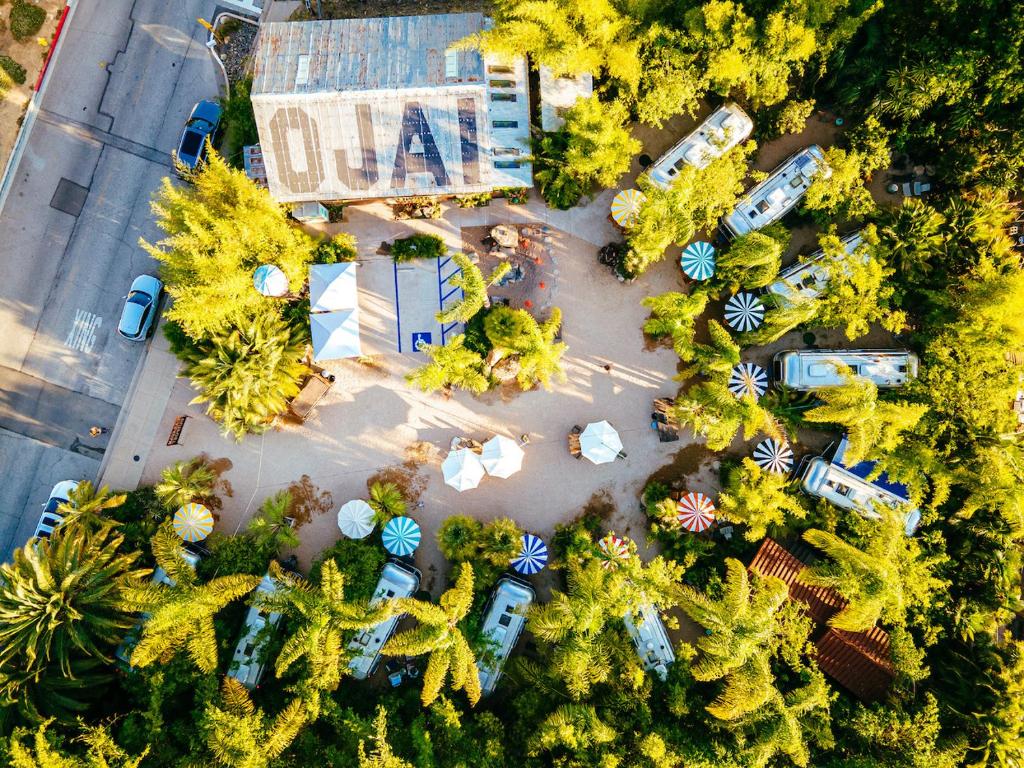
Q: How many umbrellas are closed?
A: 0